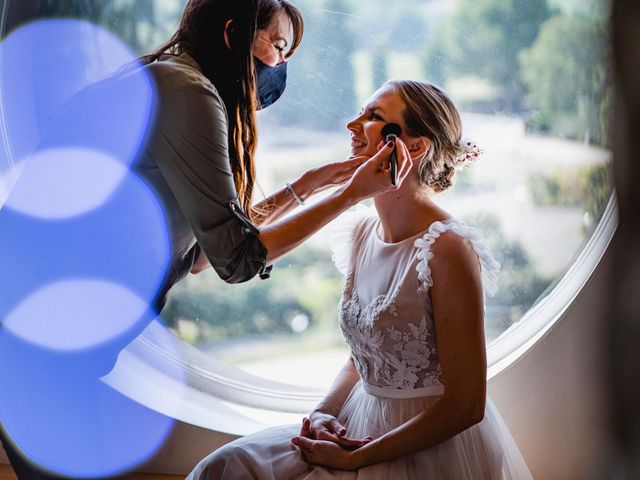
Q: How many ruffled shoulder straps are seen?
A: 2